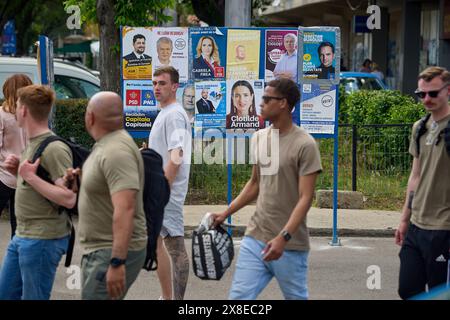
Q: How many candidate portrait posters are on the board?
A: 9